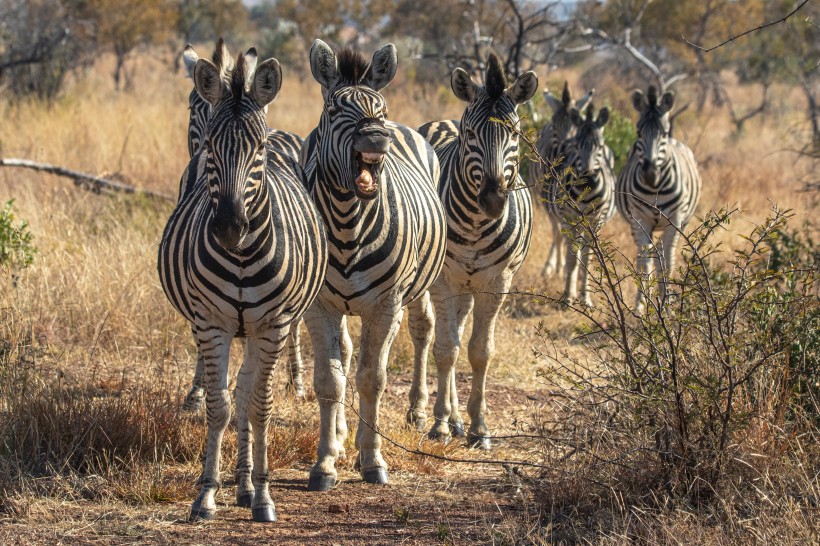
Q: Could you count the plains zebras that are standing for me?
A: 7